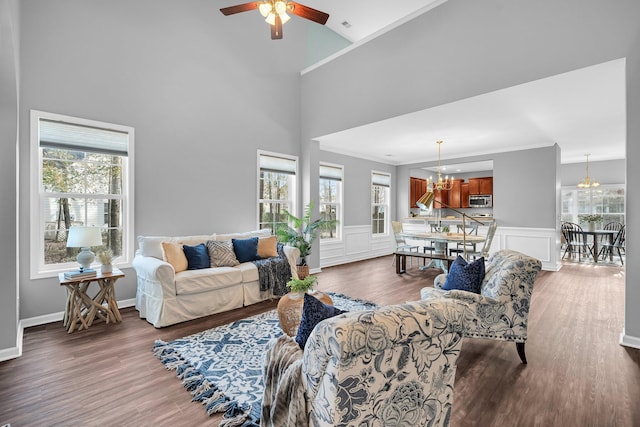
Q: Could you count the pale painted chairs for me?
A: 2